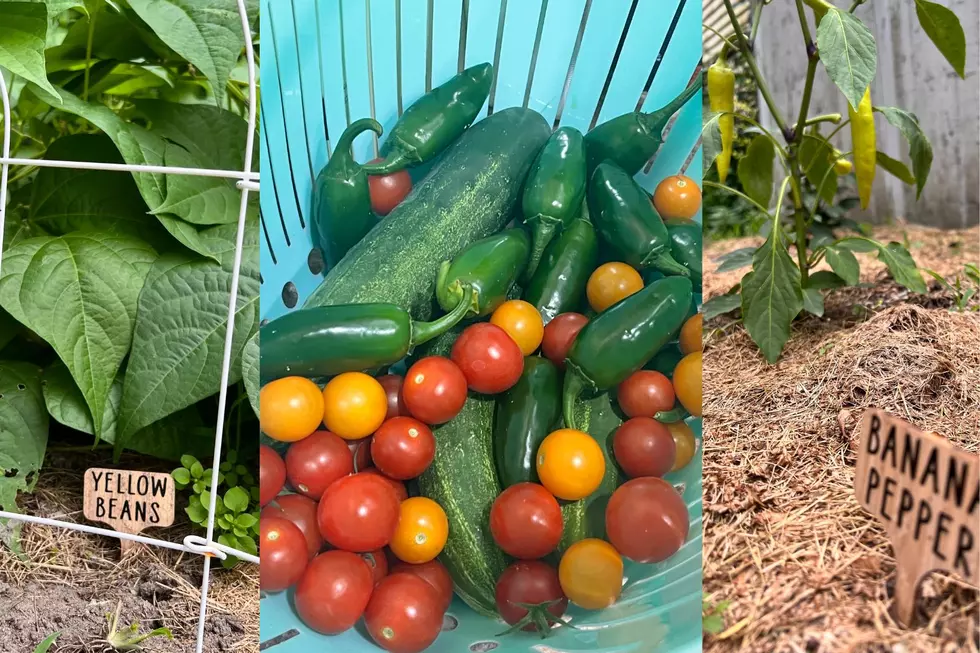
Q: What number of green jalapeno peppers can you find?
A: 11